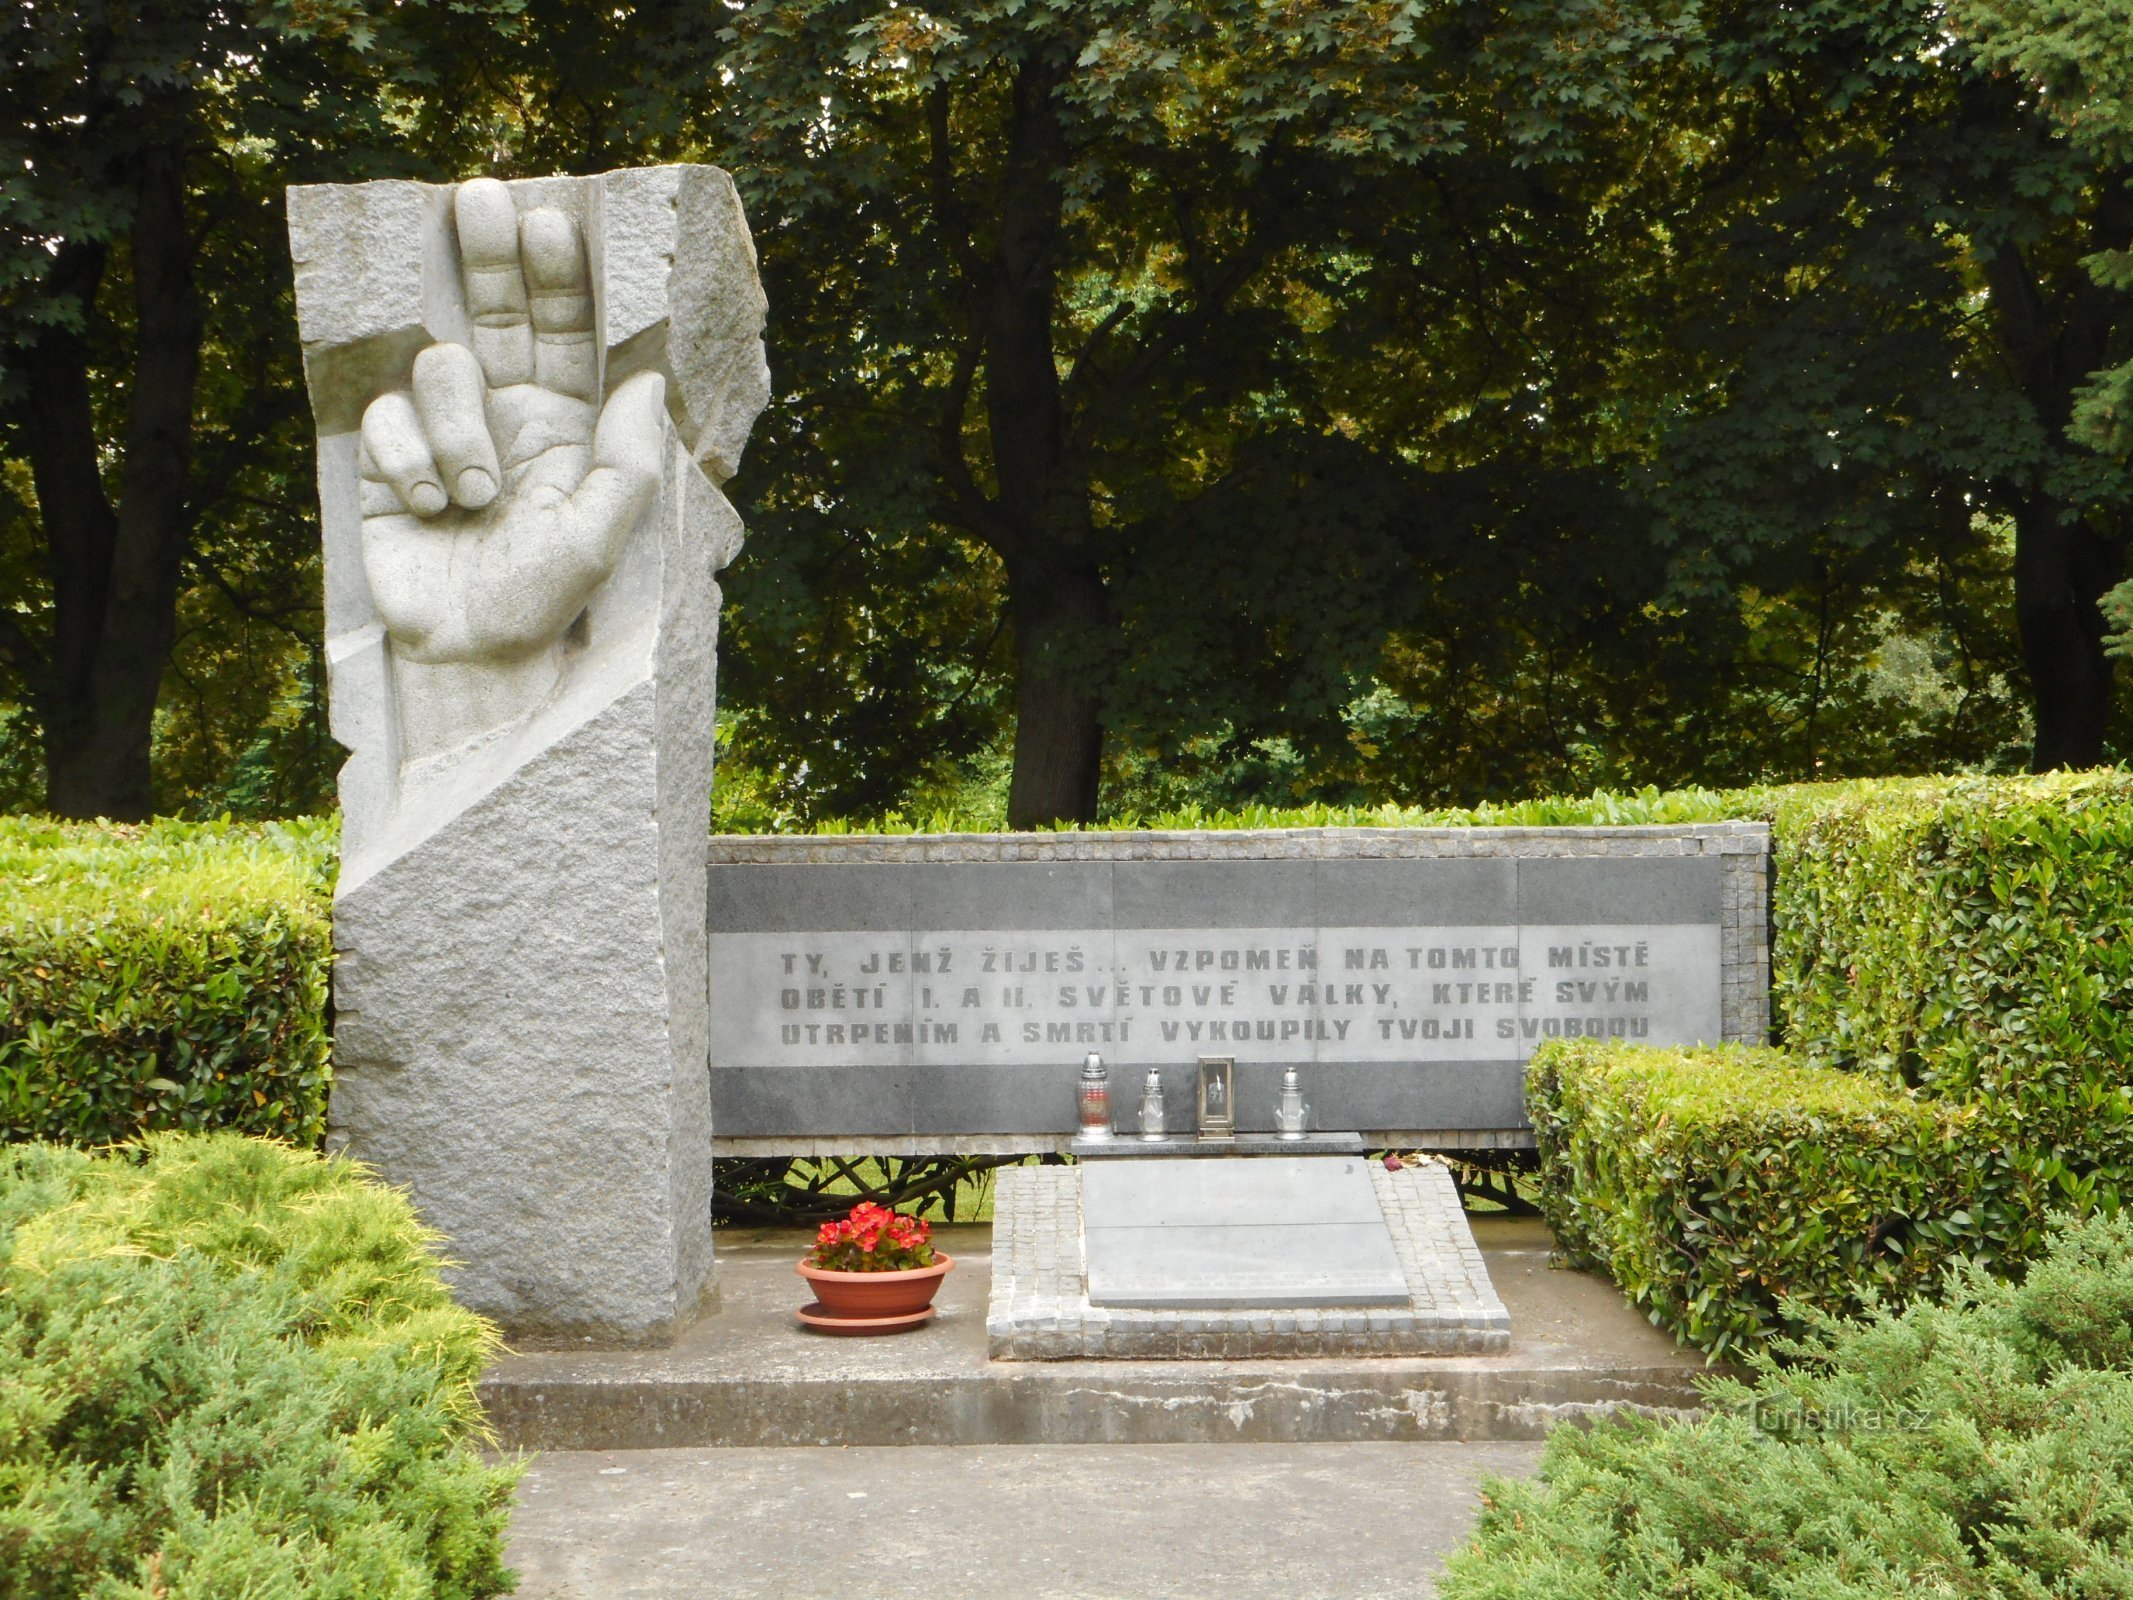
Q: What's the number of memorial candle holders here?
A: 4